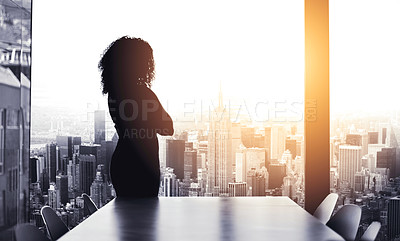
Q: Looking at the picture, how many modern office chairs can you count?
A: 6